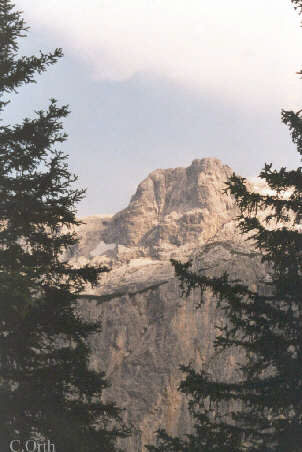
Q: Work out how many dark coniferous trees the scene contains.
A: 2